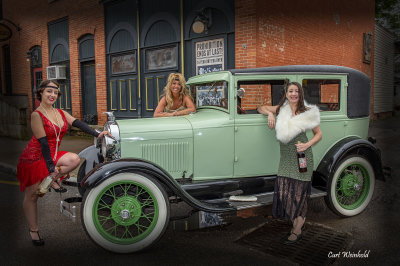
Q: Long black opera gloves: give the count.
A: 2